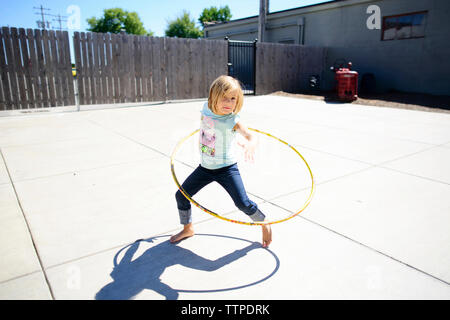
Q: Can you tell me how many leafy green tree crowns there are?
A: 3